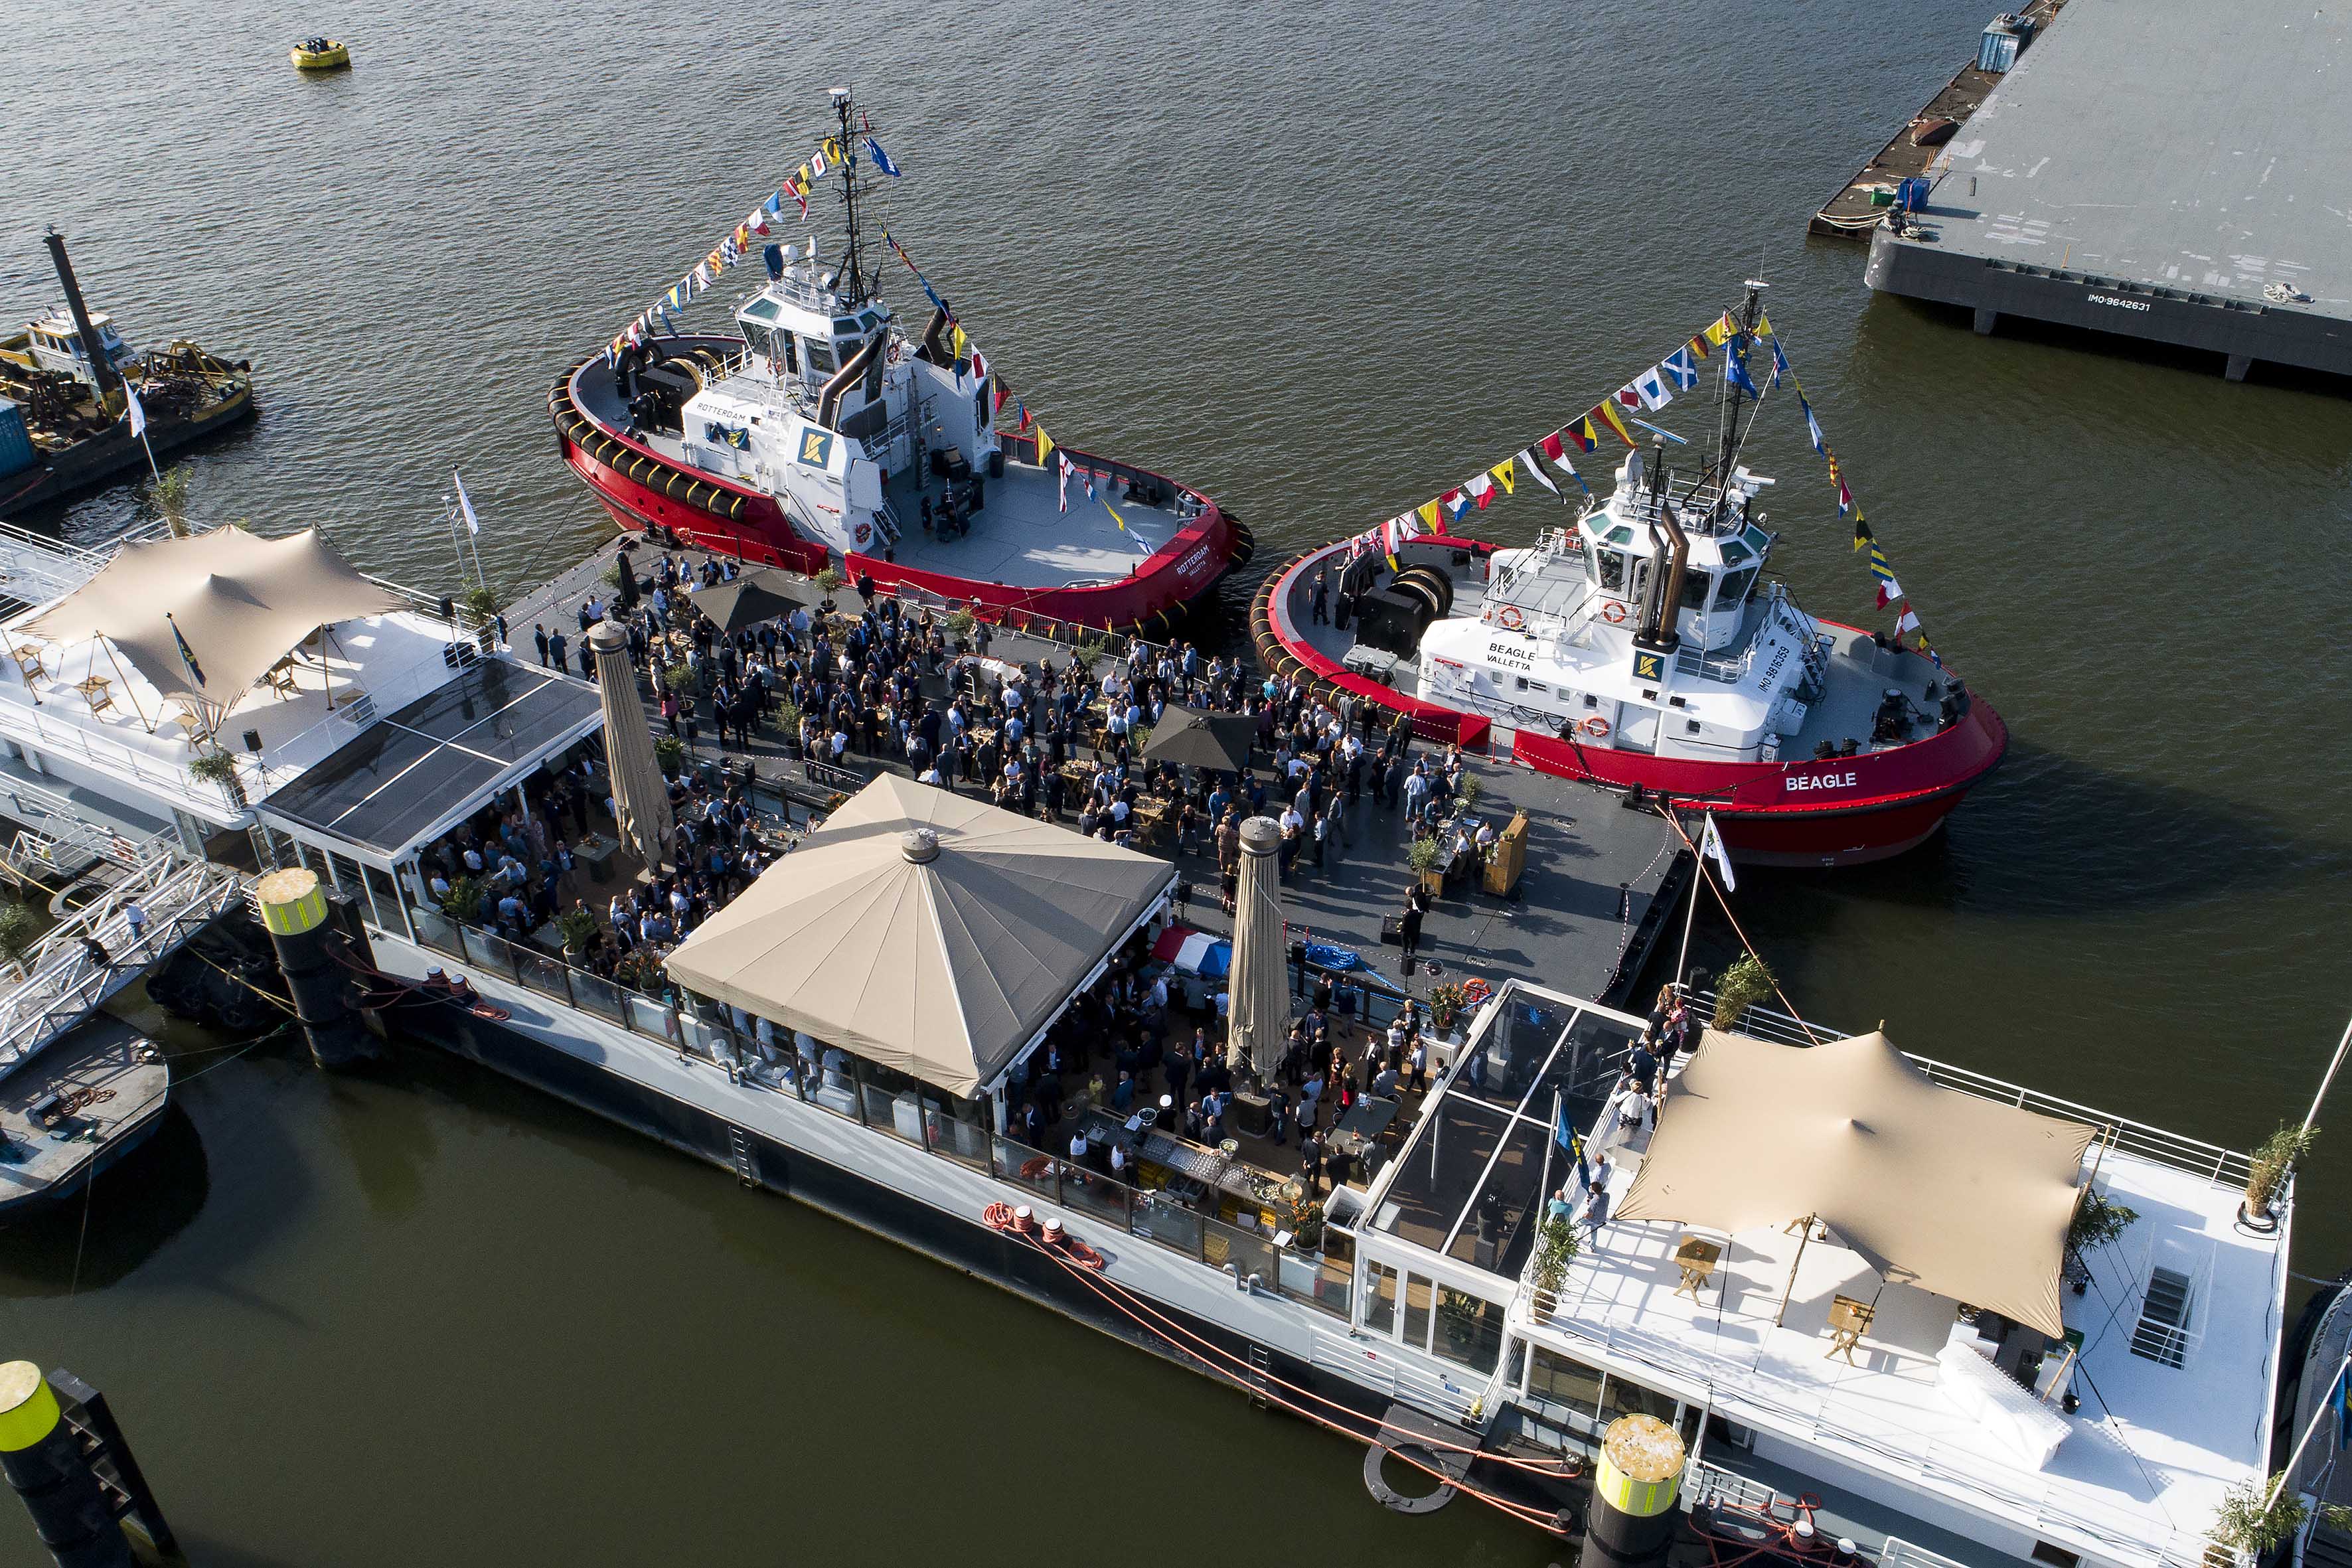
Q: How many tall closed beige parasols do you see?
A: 2